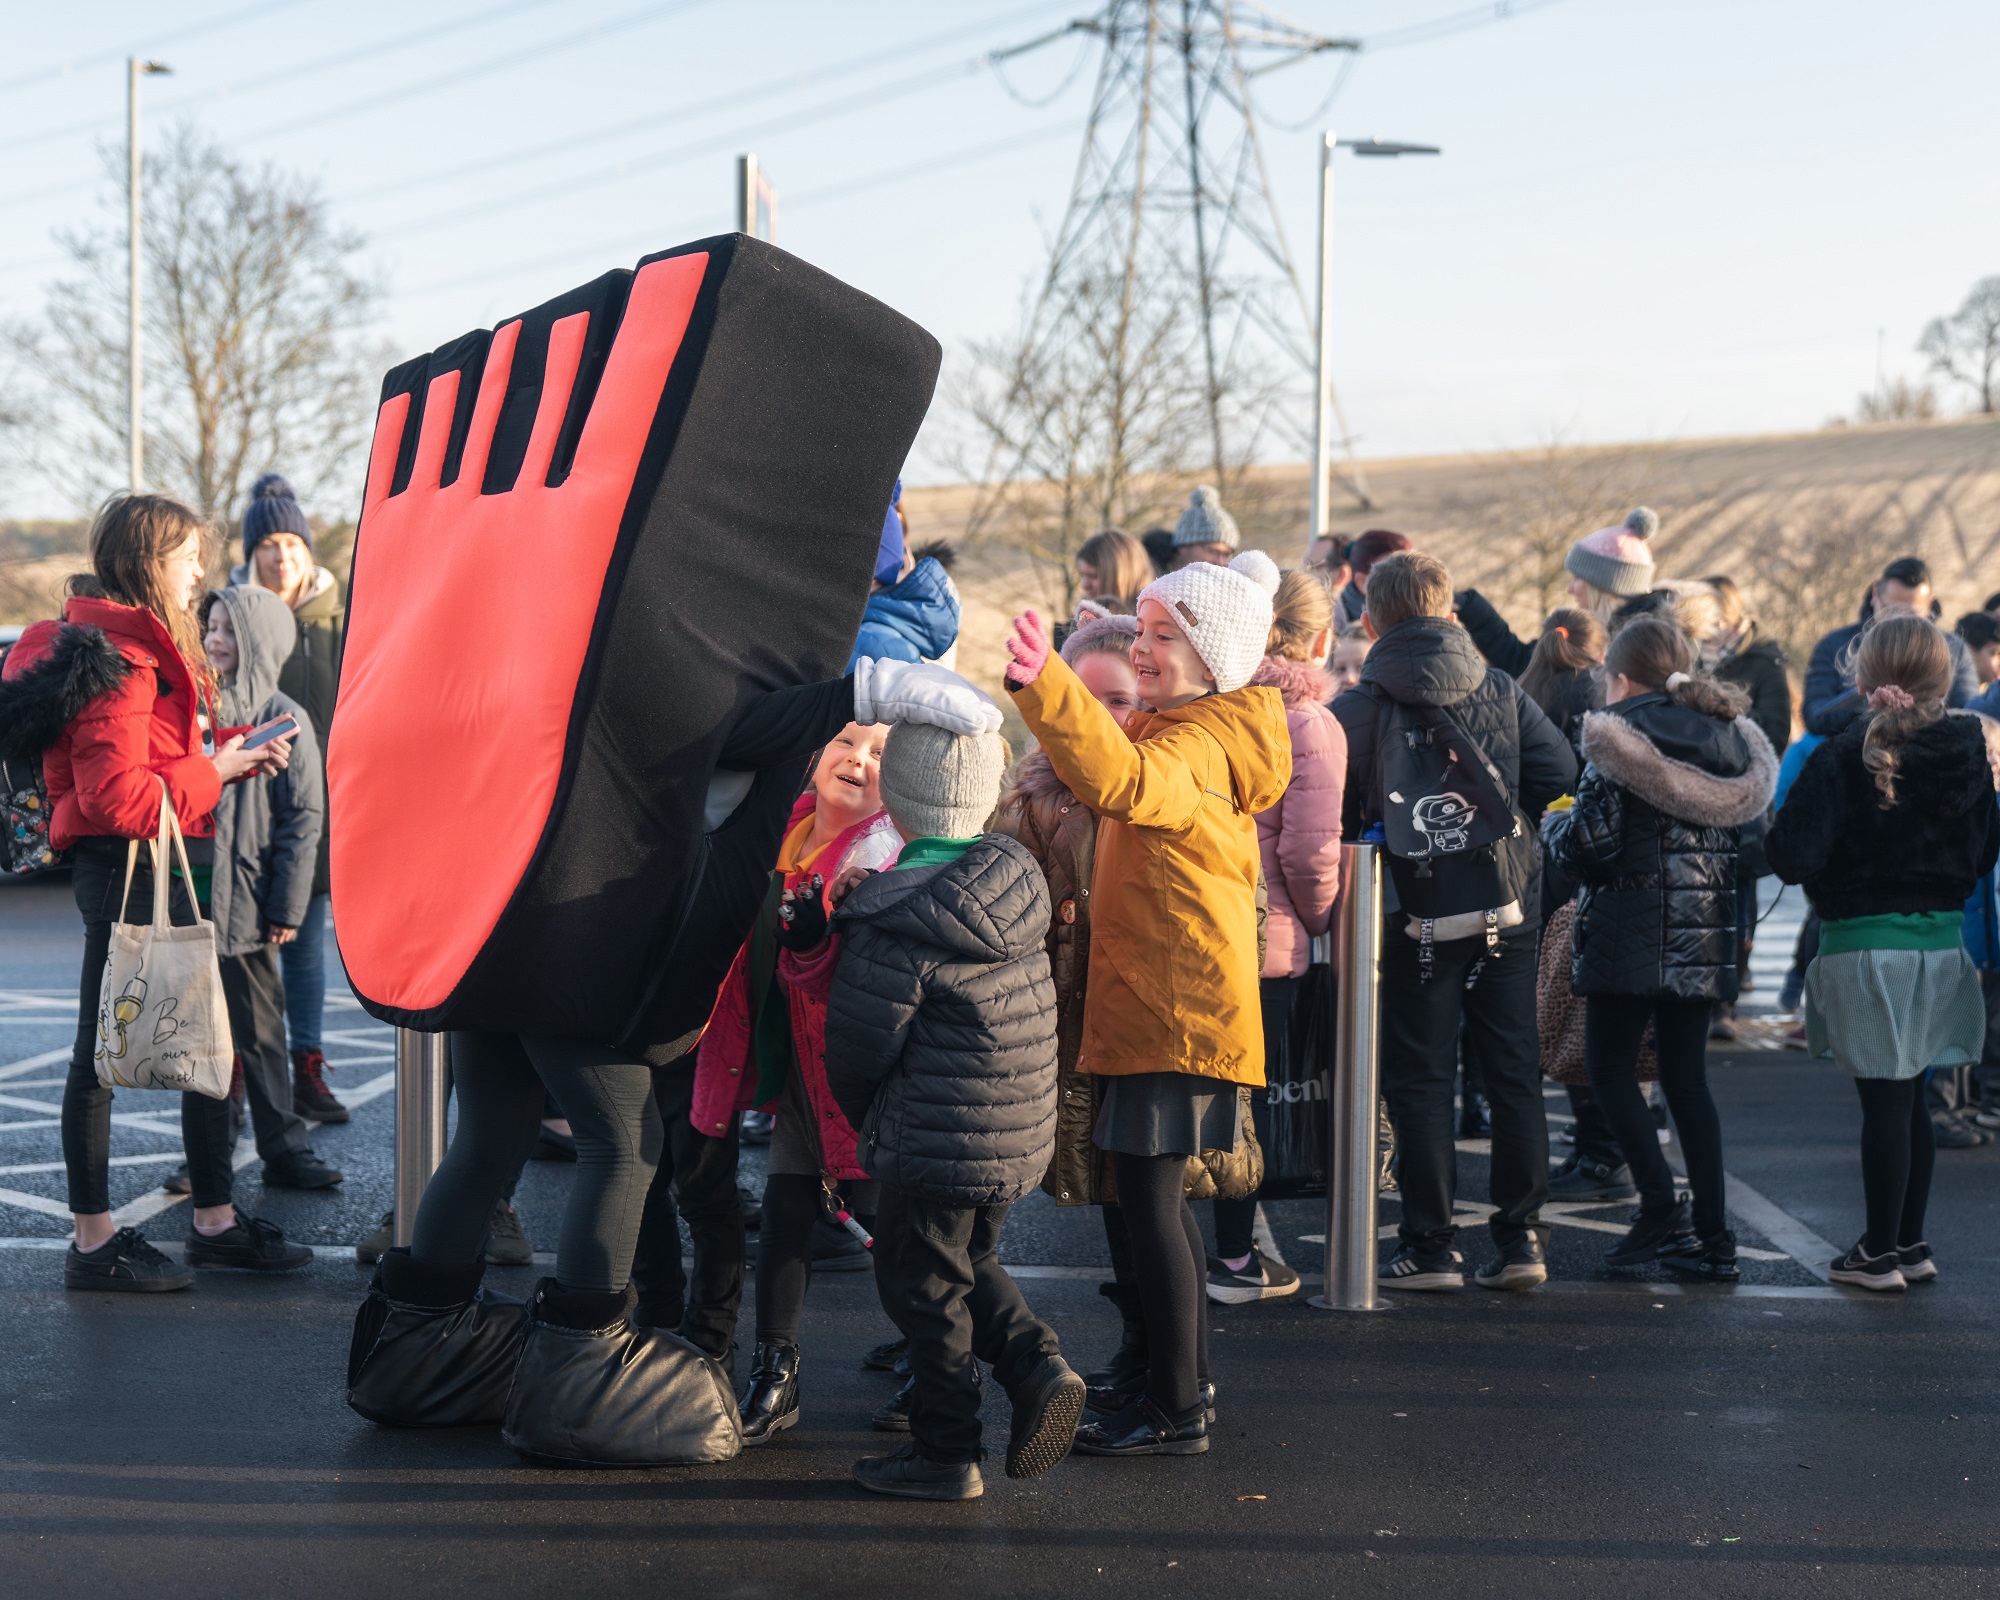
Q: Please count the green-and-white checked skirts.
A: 1